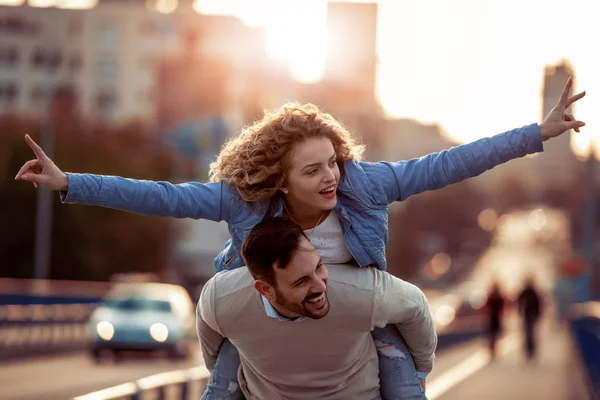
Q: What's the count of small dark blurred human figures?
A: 2